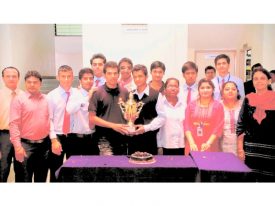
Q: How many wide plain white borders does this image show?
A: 2